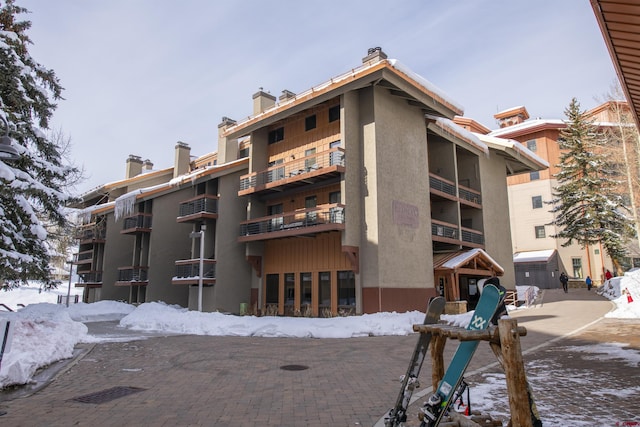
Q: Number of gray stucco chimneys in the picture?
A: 7